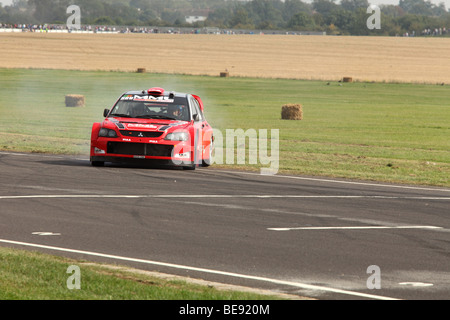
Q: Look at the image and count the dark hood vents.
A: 2